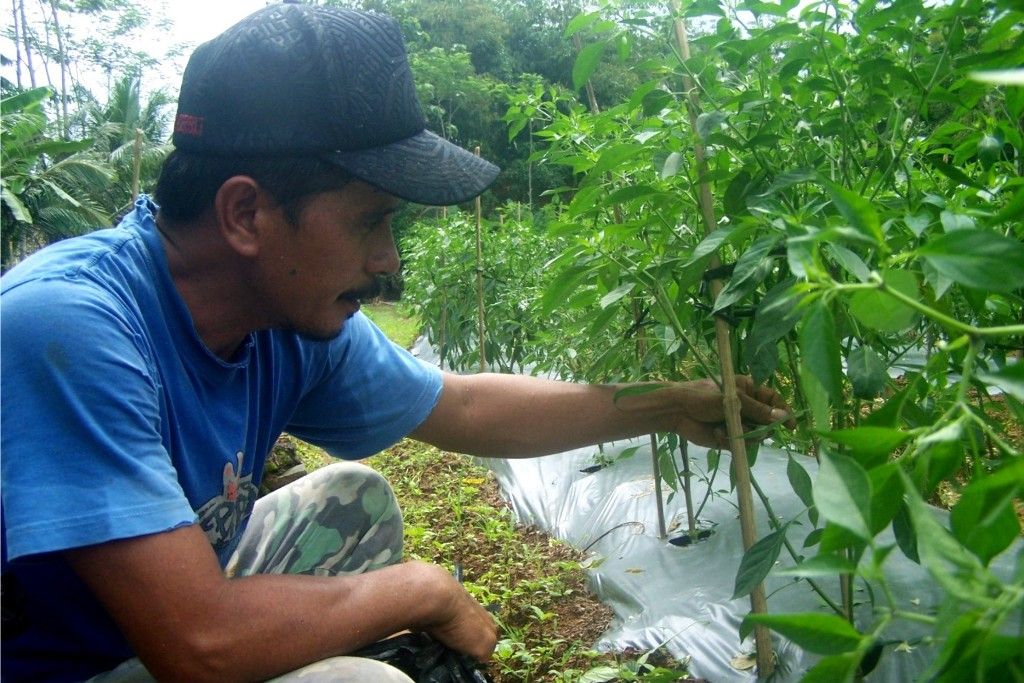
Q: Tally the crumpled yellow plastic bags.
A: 0